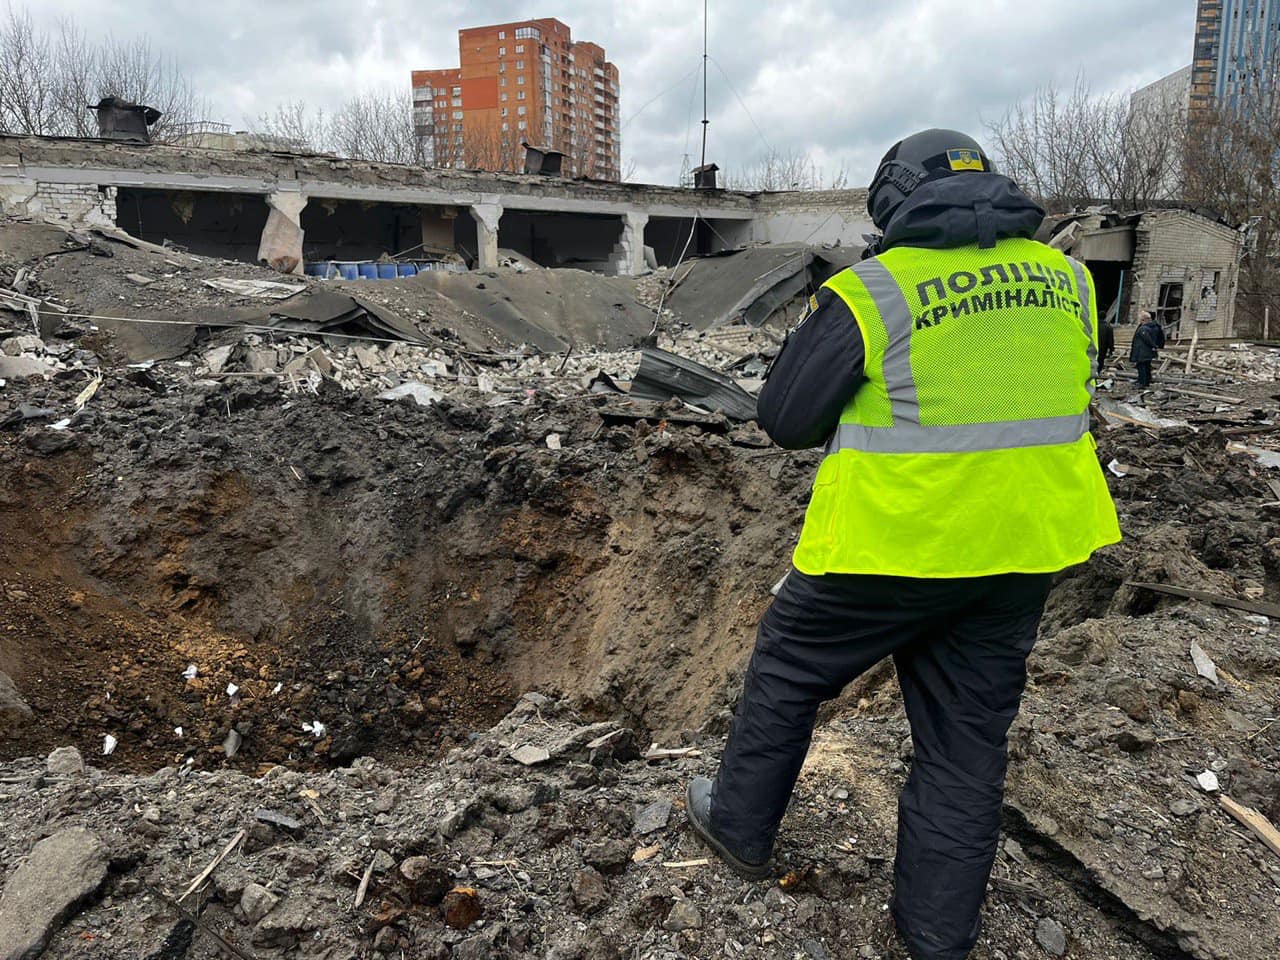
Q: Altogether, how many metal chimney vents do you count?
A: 3